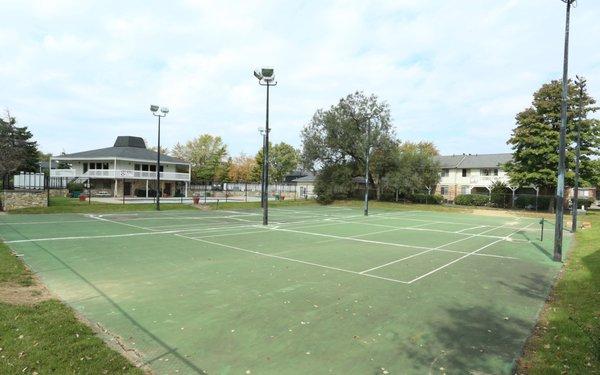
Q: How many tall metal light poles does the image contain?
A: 6